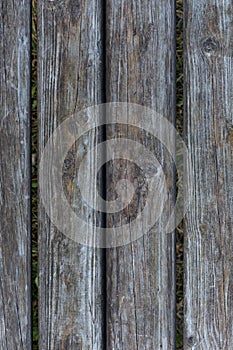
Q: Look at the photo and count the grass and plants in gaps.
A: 2